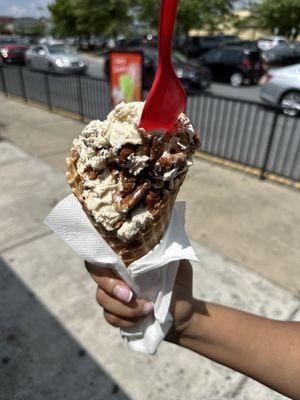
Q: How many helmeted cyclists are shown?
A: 0